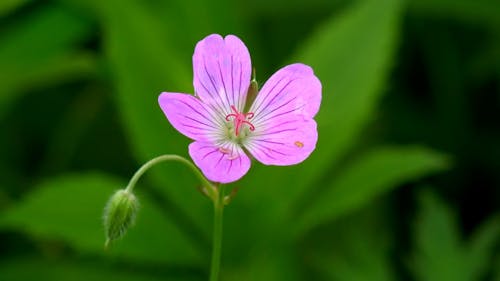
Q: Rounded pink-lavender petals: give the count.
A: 5